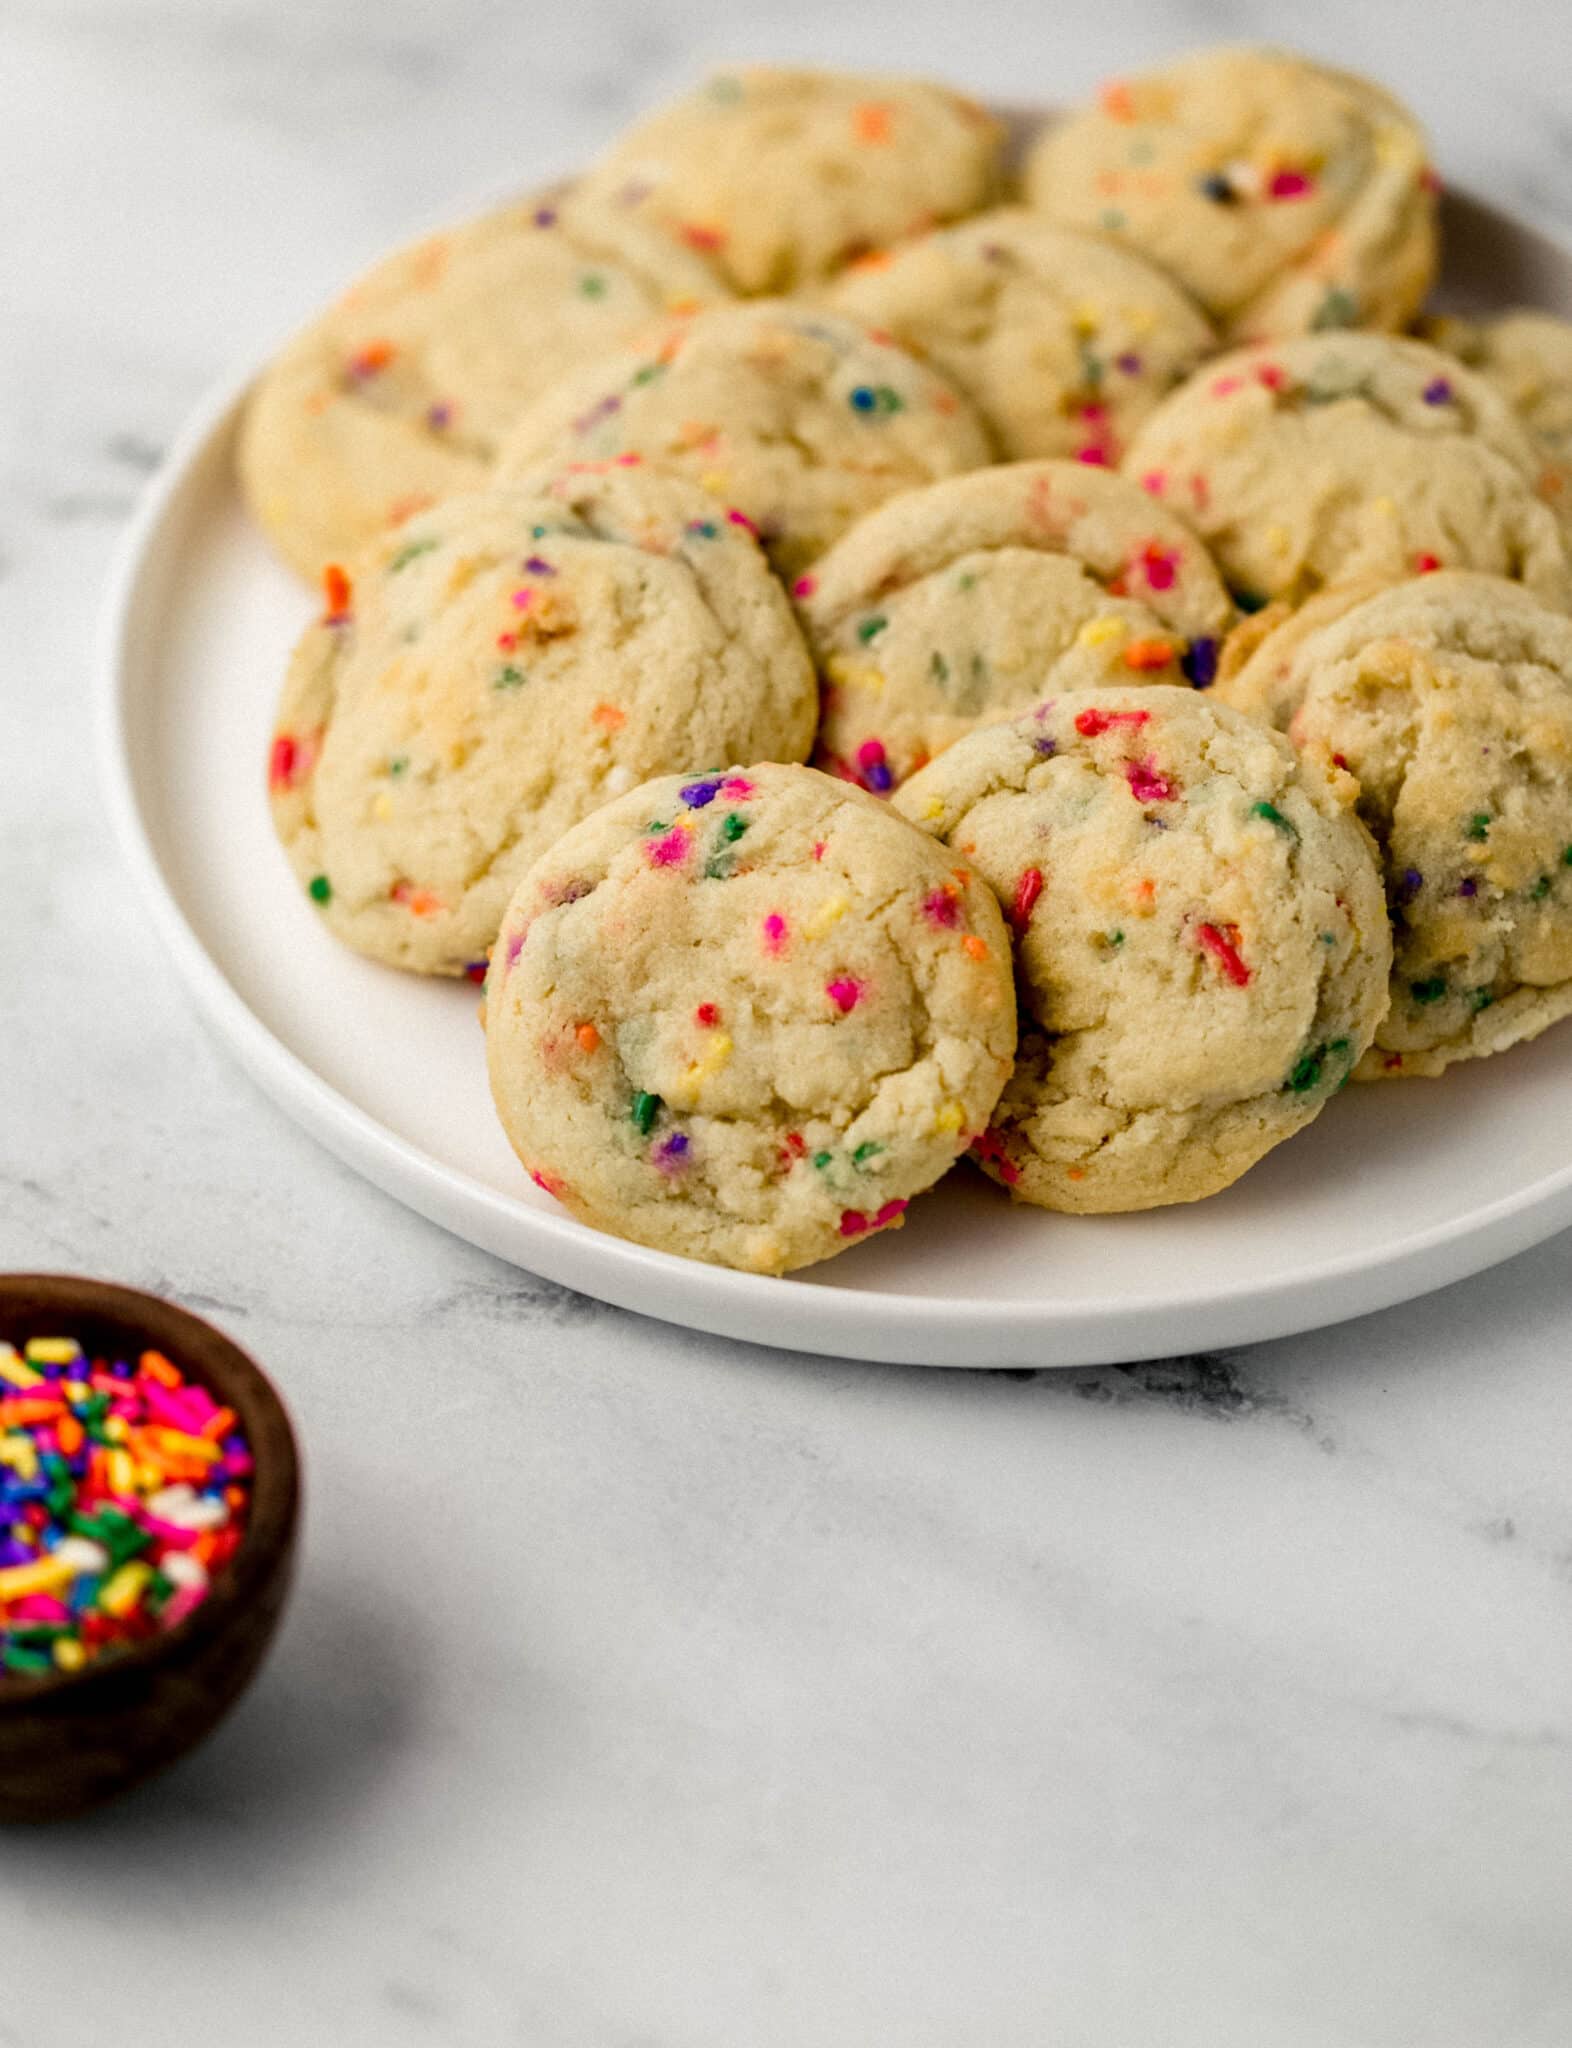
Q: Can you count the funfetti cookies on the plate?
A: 12